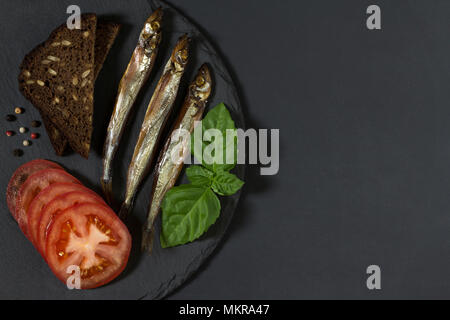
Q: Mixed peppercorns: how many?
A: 8